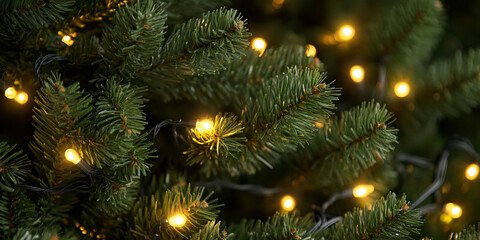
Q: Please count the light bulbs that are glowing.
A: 15